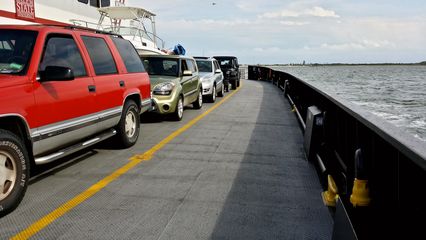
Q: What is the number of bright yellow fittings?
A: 2